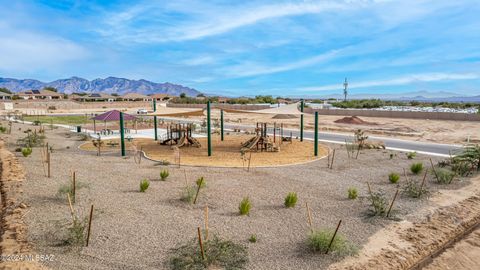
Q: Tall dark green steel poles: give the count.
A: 6